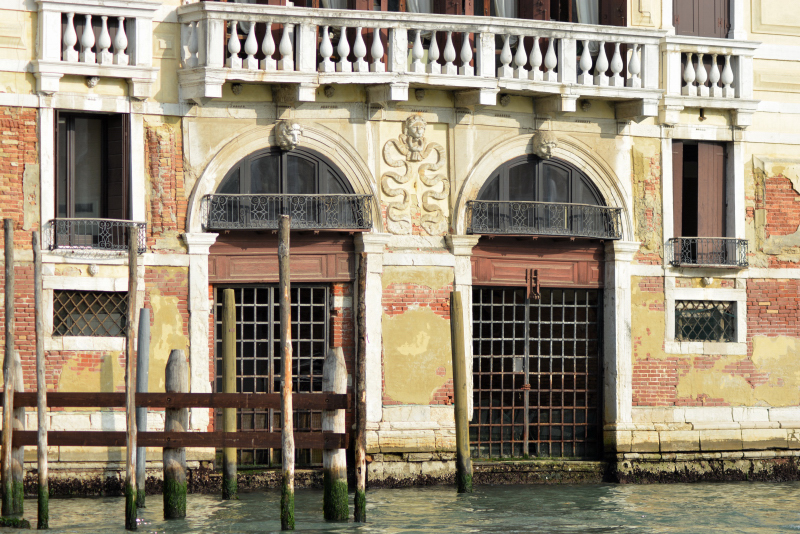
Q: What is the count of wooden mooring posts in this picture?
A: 11